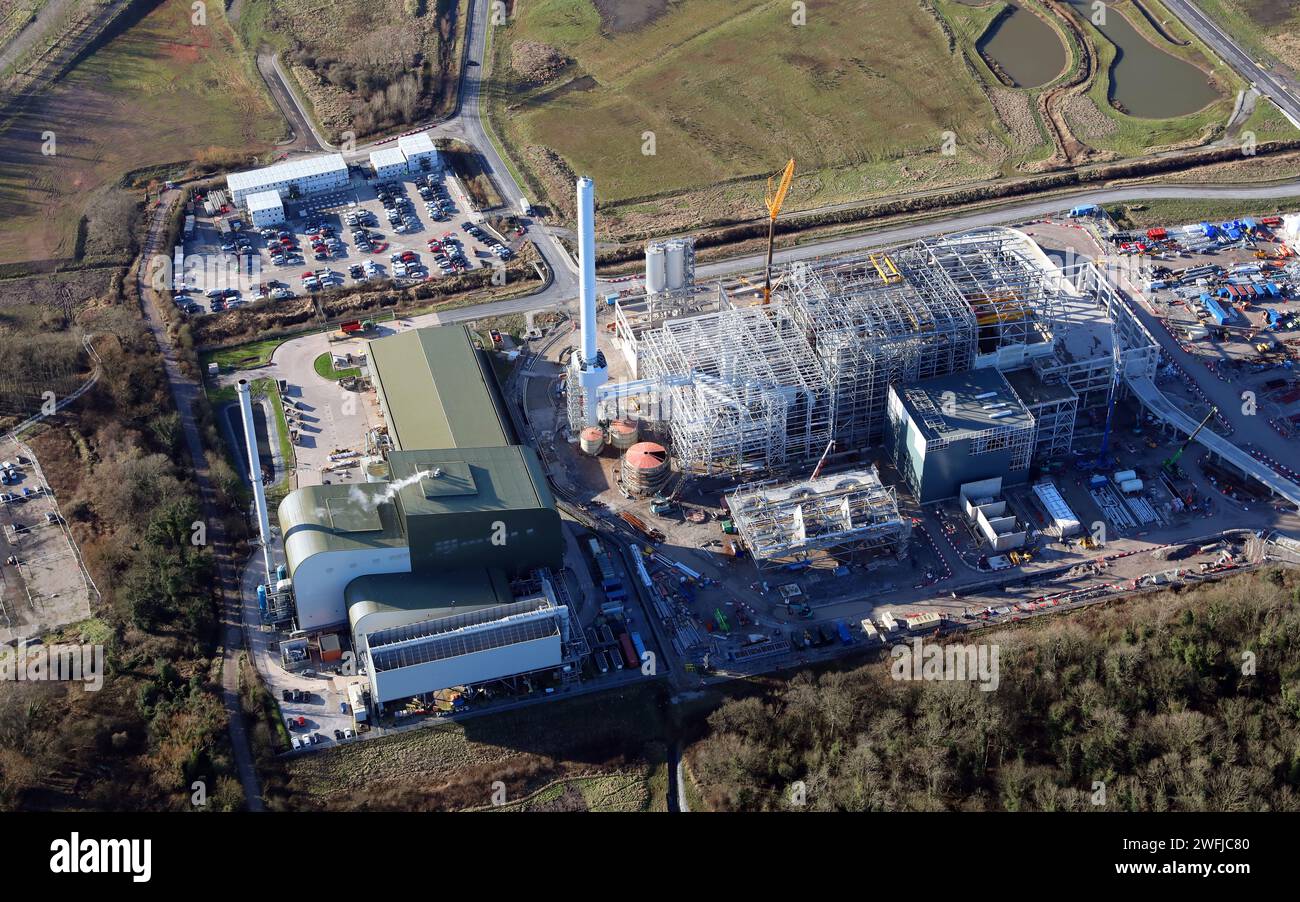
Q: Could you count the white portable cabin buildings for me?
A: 4